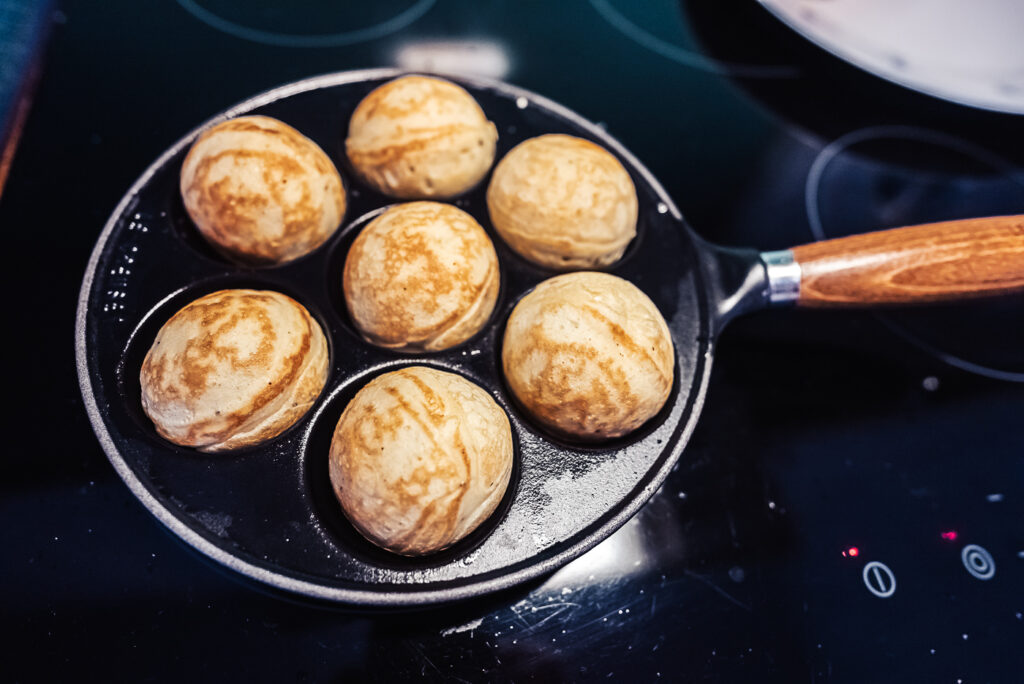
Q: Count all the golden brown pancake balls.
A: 7